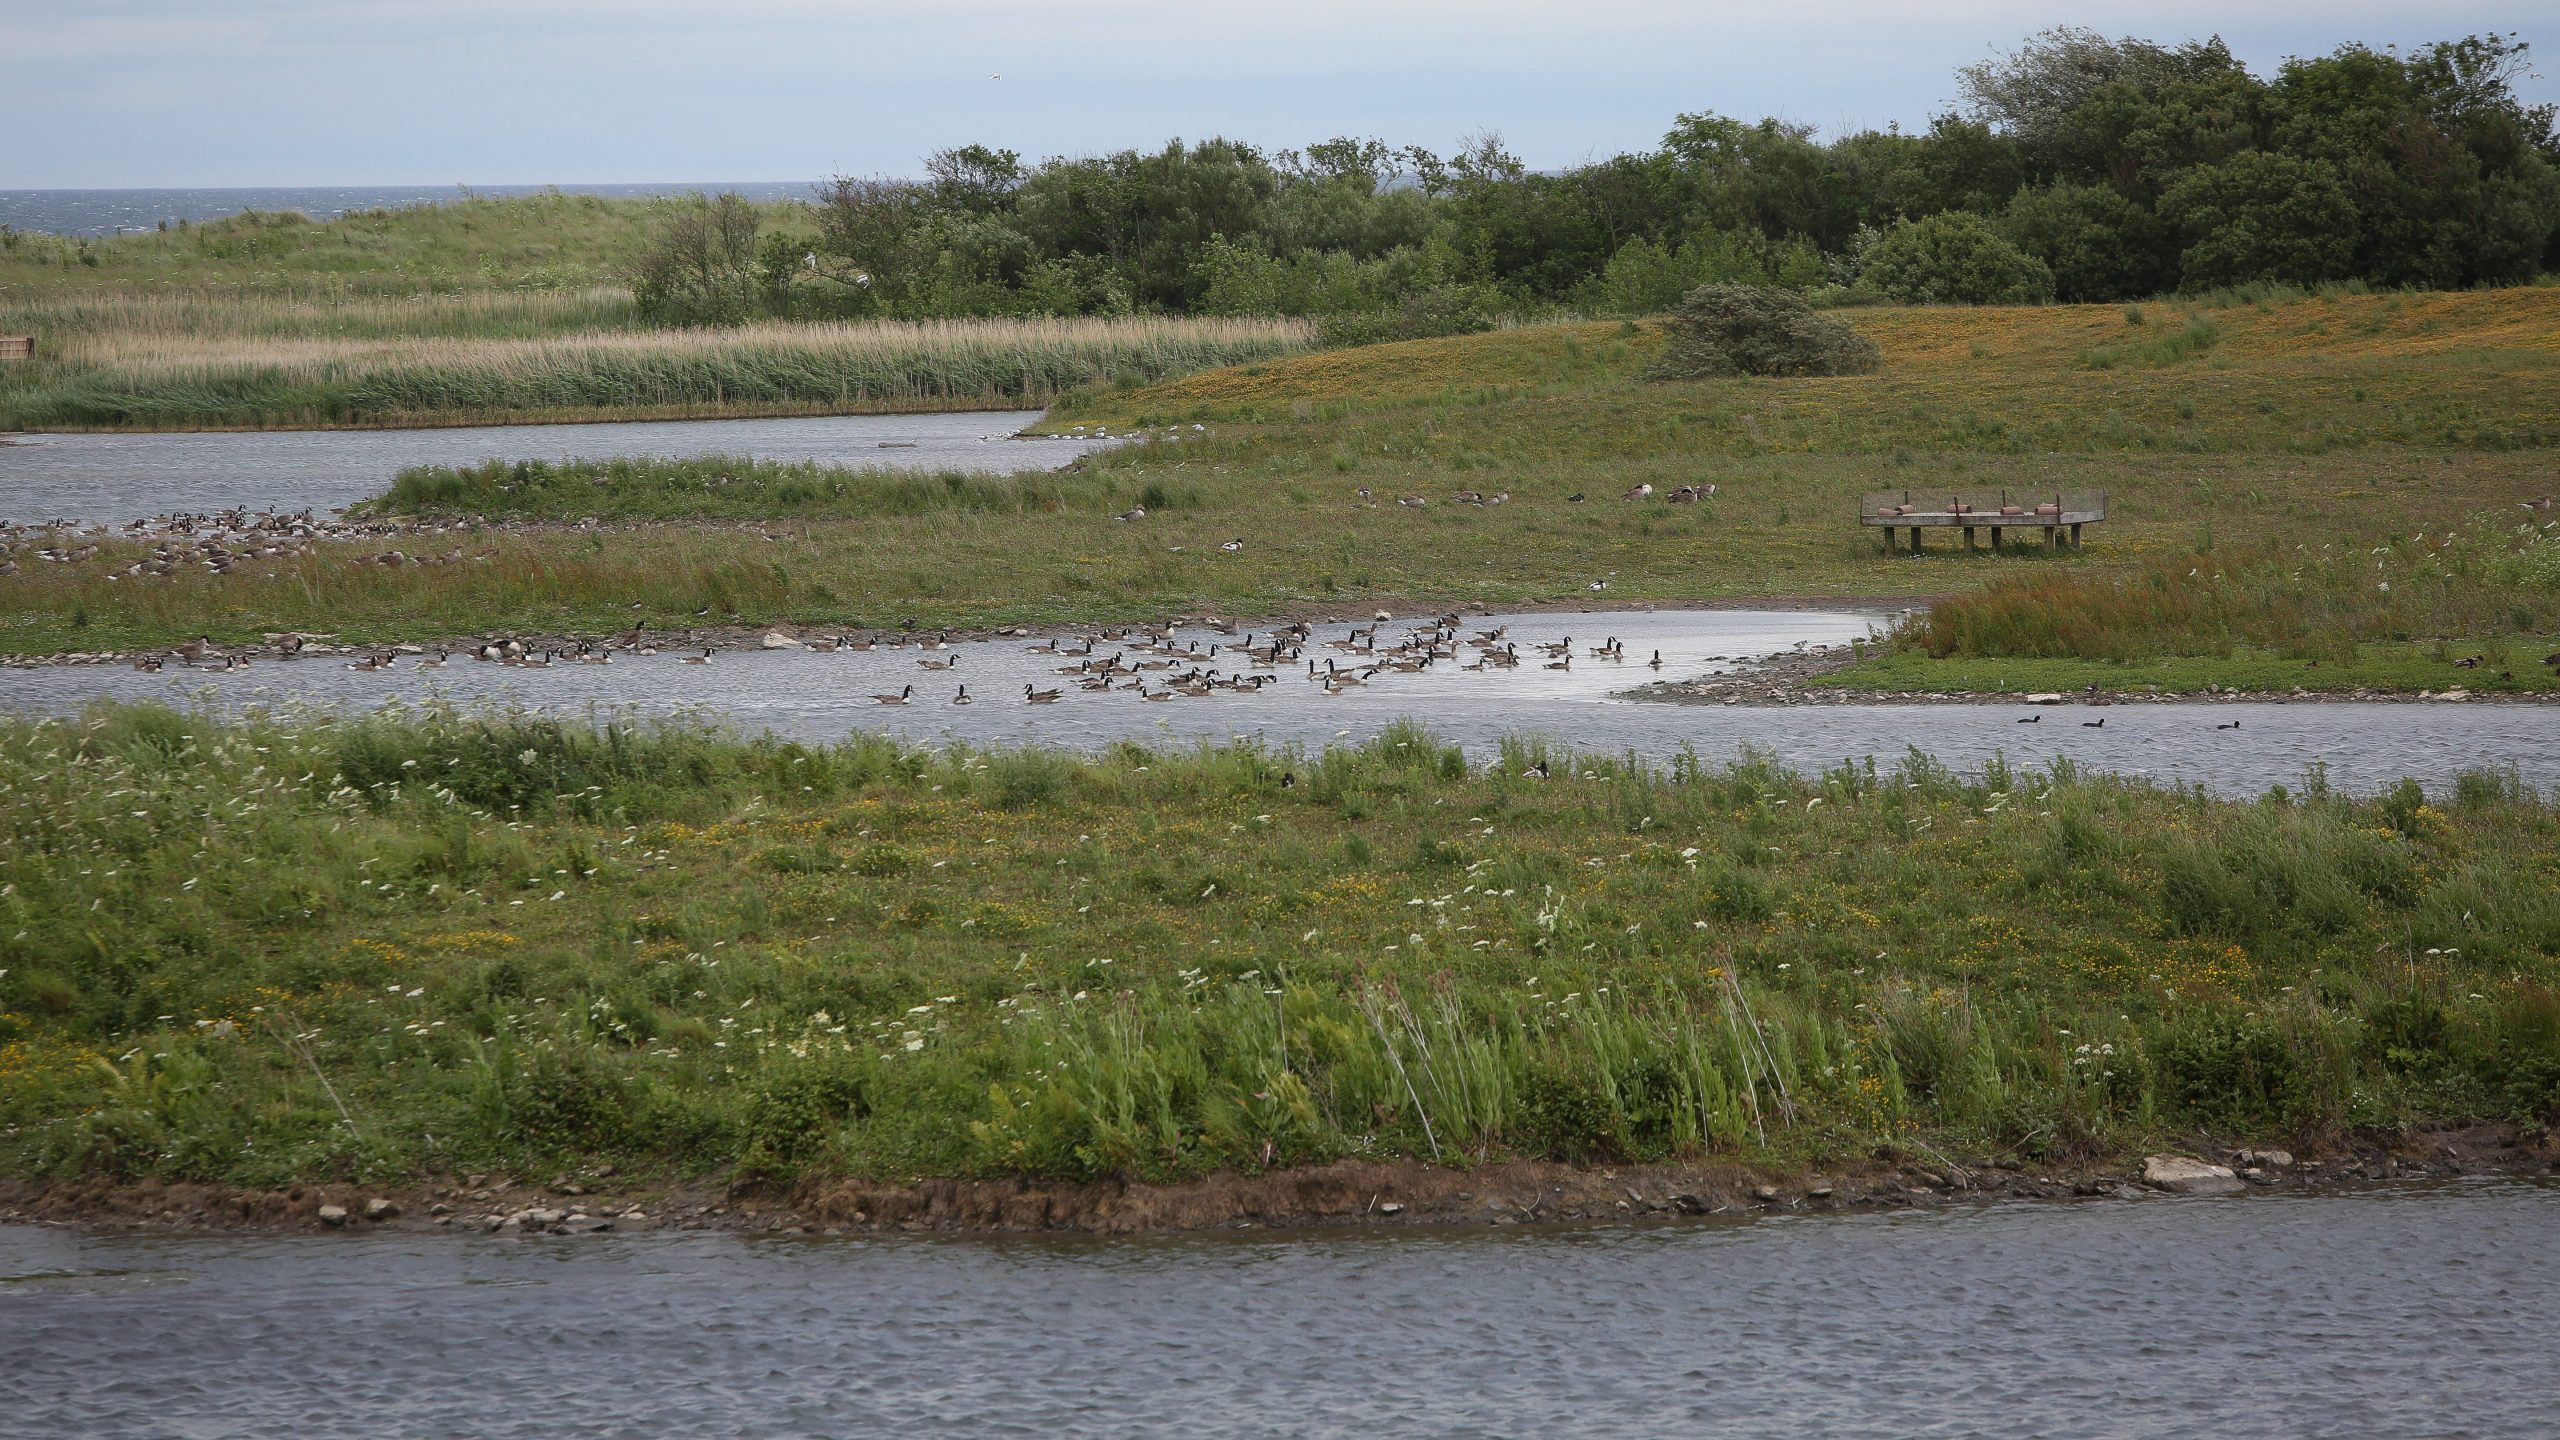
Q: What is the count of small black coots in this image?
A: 3